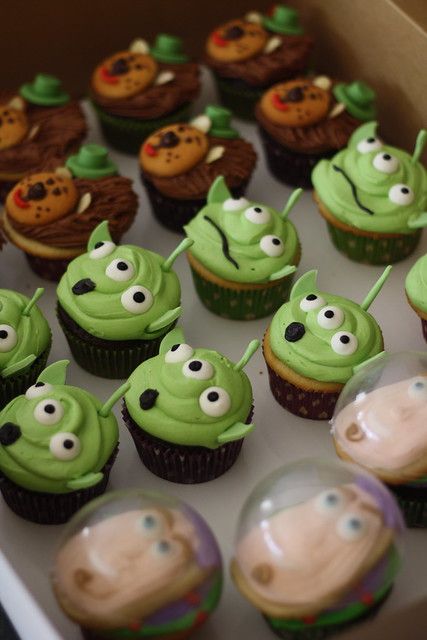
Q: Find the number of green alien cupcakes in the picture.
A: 8